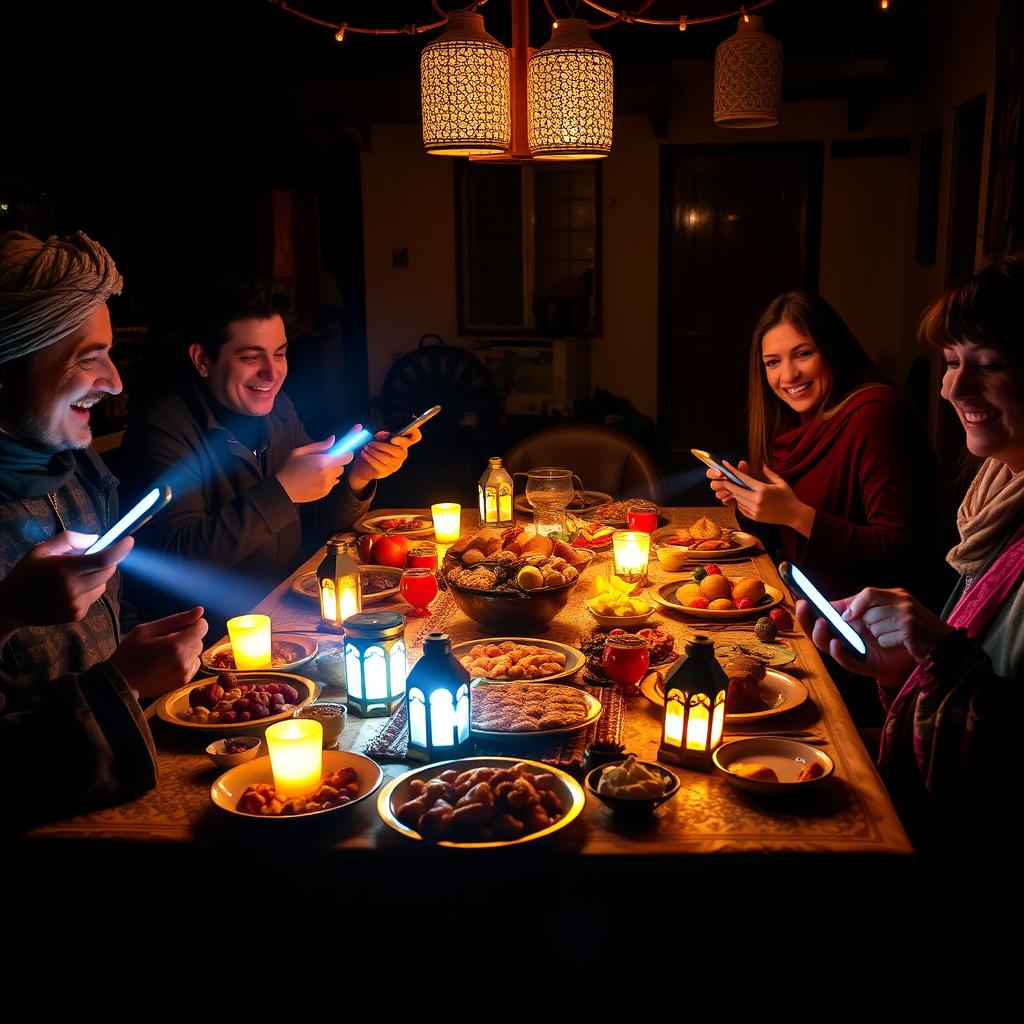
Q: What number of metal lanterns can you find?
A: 5